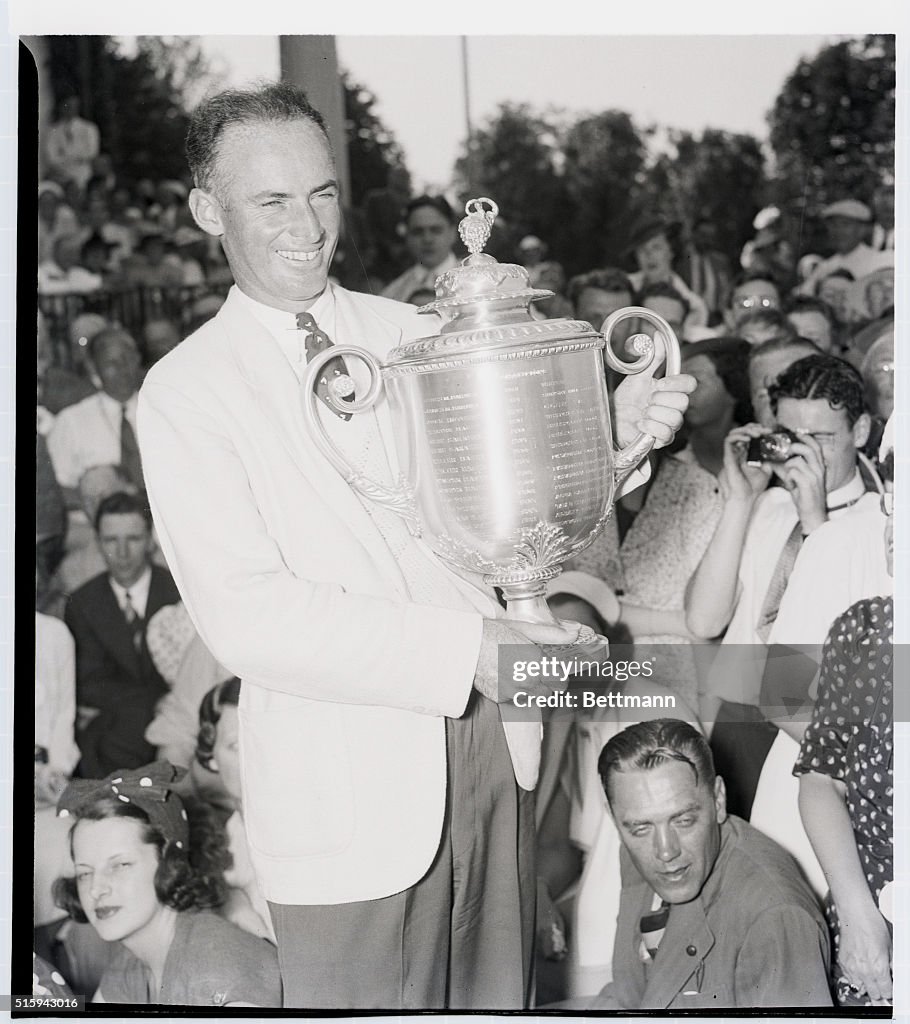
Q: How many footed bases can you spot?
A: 1